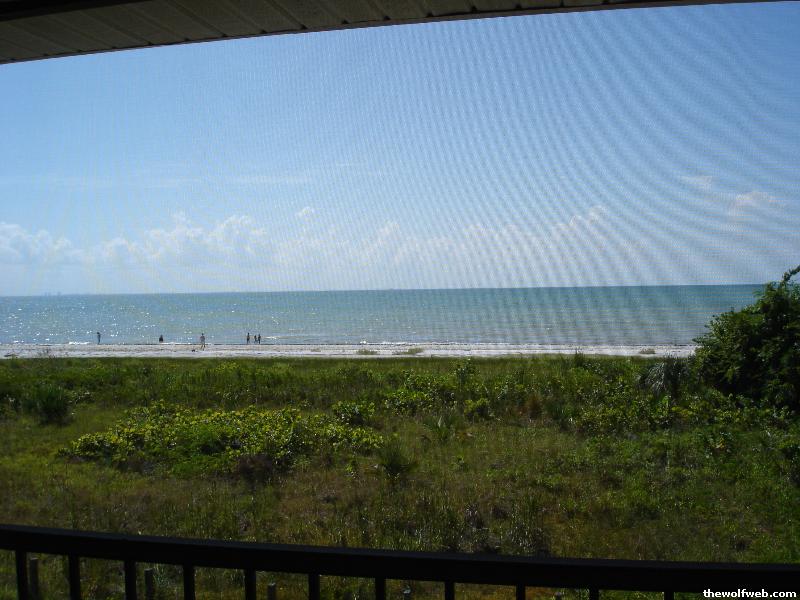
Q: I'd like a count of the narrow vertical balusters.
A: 11